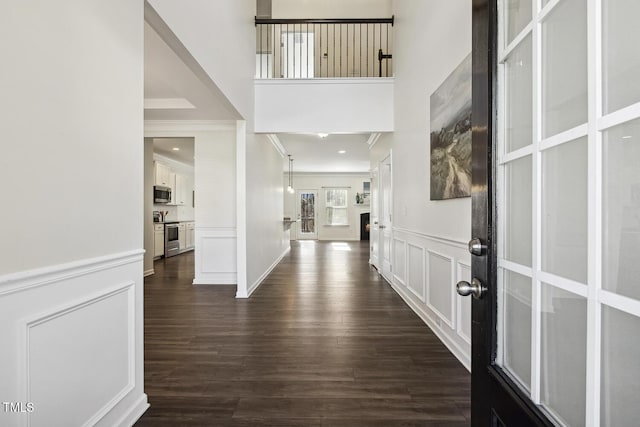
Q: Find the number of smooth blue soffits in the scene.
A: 0